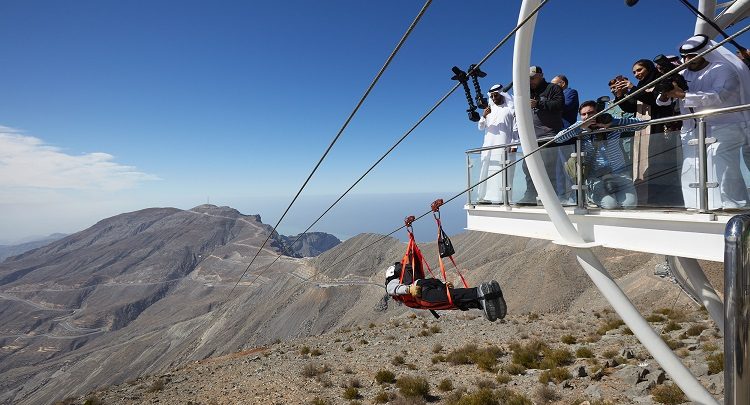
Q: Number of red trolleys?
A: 2